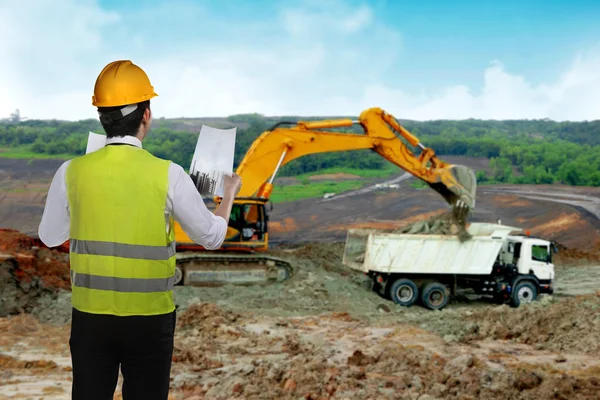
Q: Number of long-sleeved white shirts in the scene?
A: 1